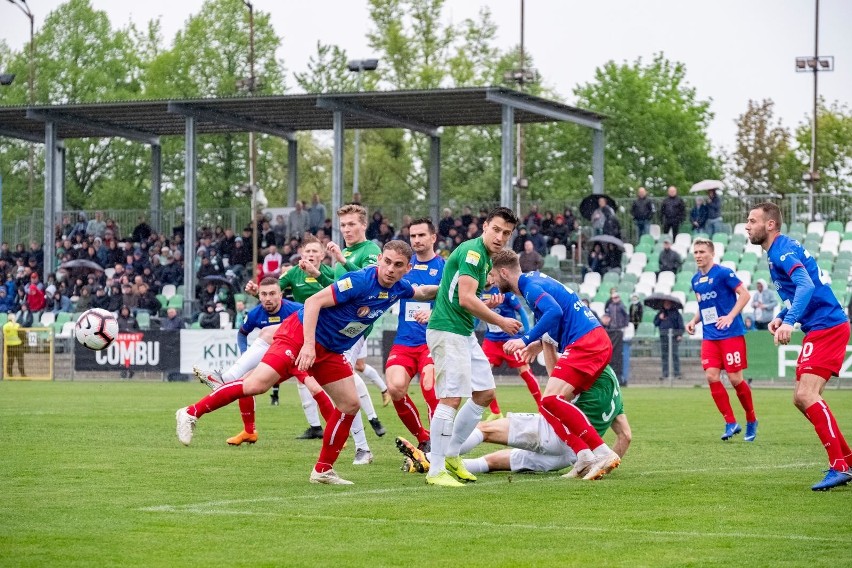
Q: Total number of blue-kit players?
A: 7